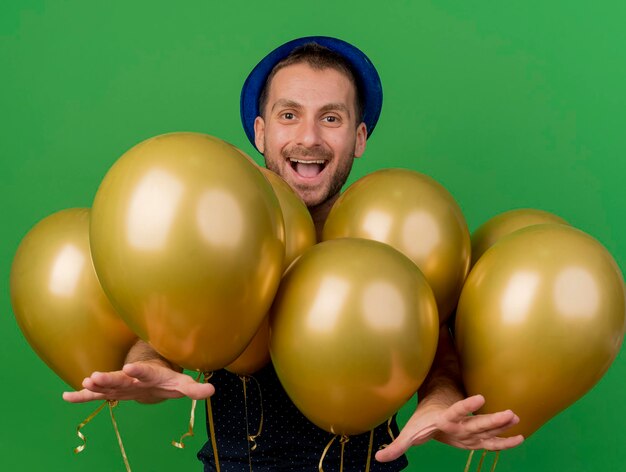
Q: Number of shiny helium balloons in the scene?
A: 7